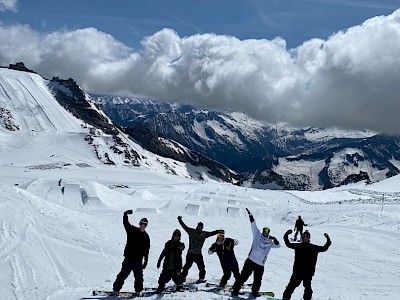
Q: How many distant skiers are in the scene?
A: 1